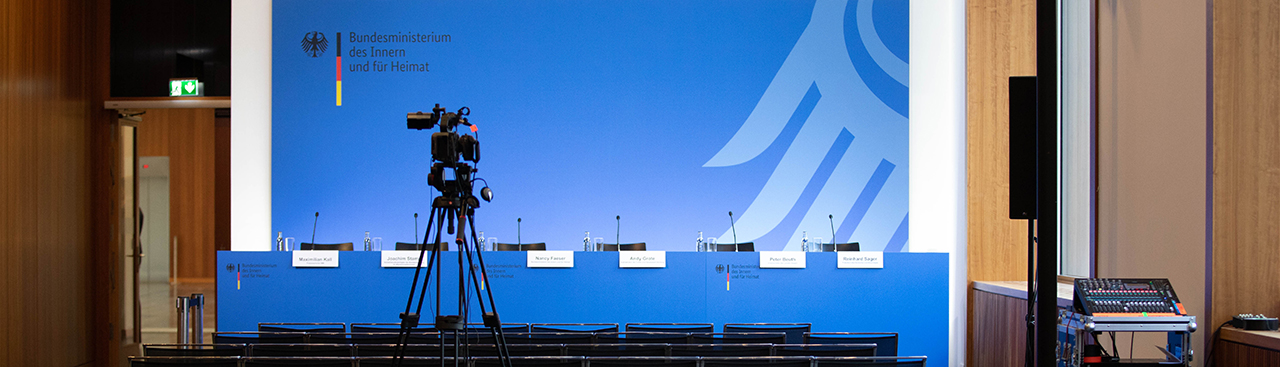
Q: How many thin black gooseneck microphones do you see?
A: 6